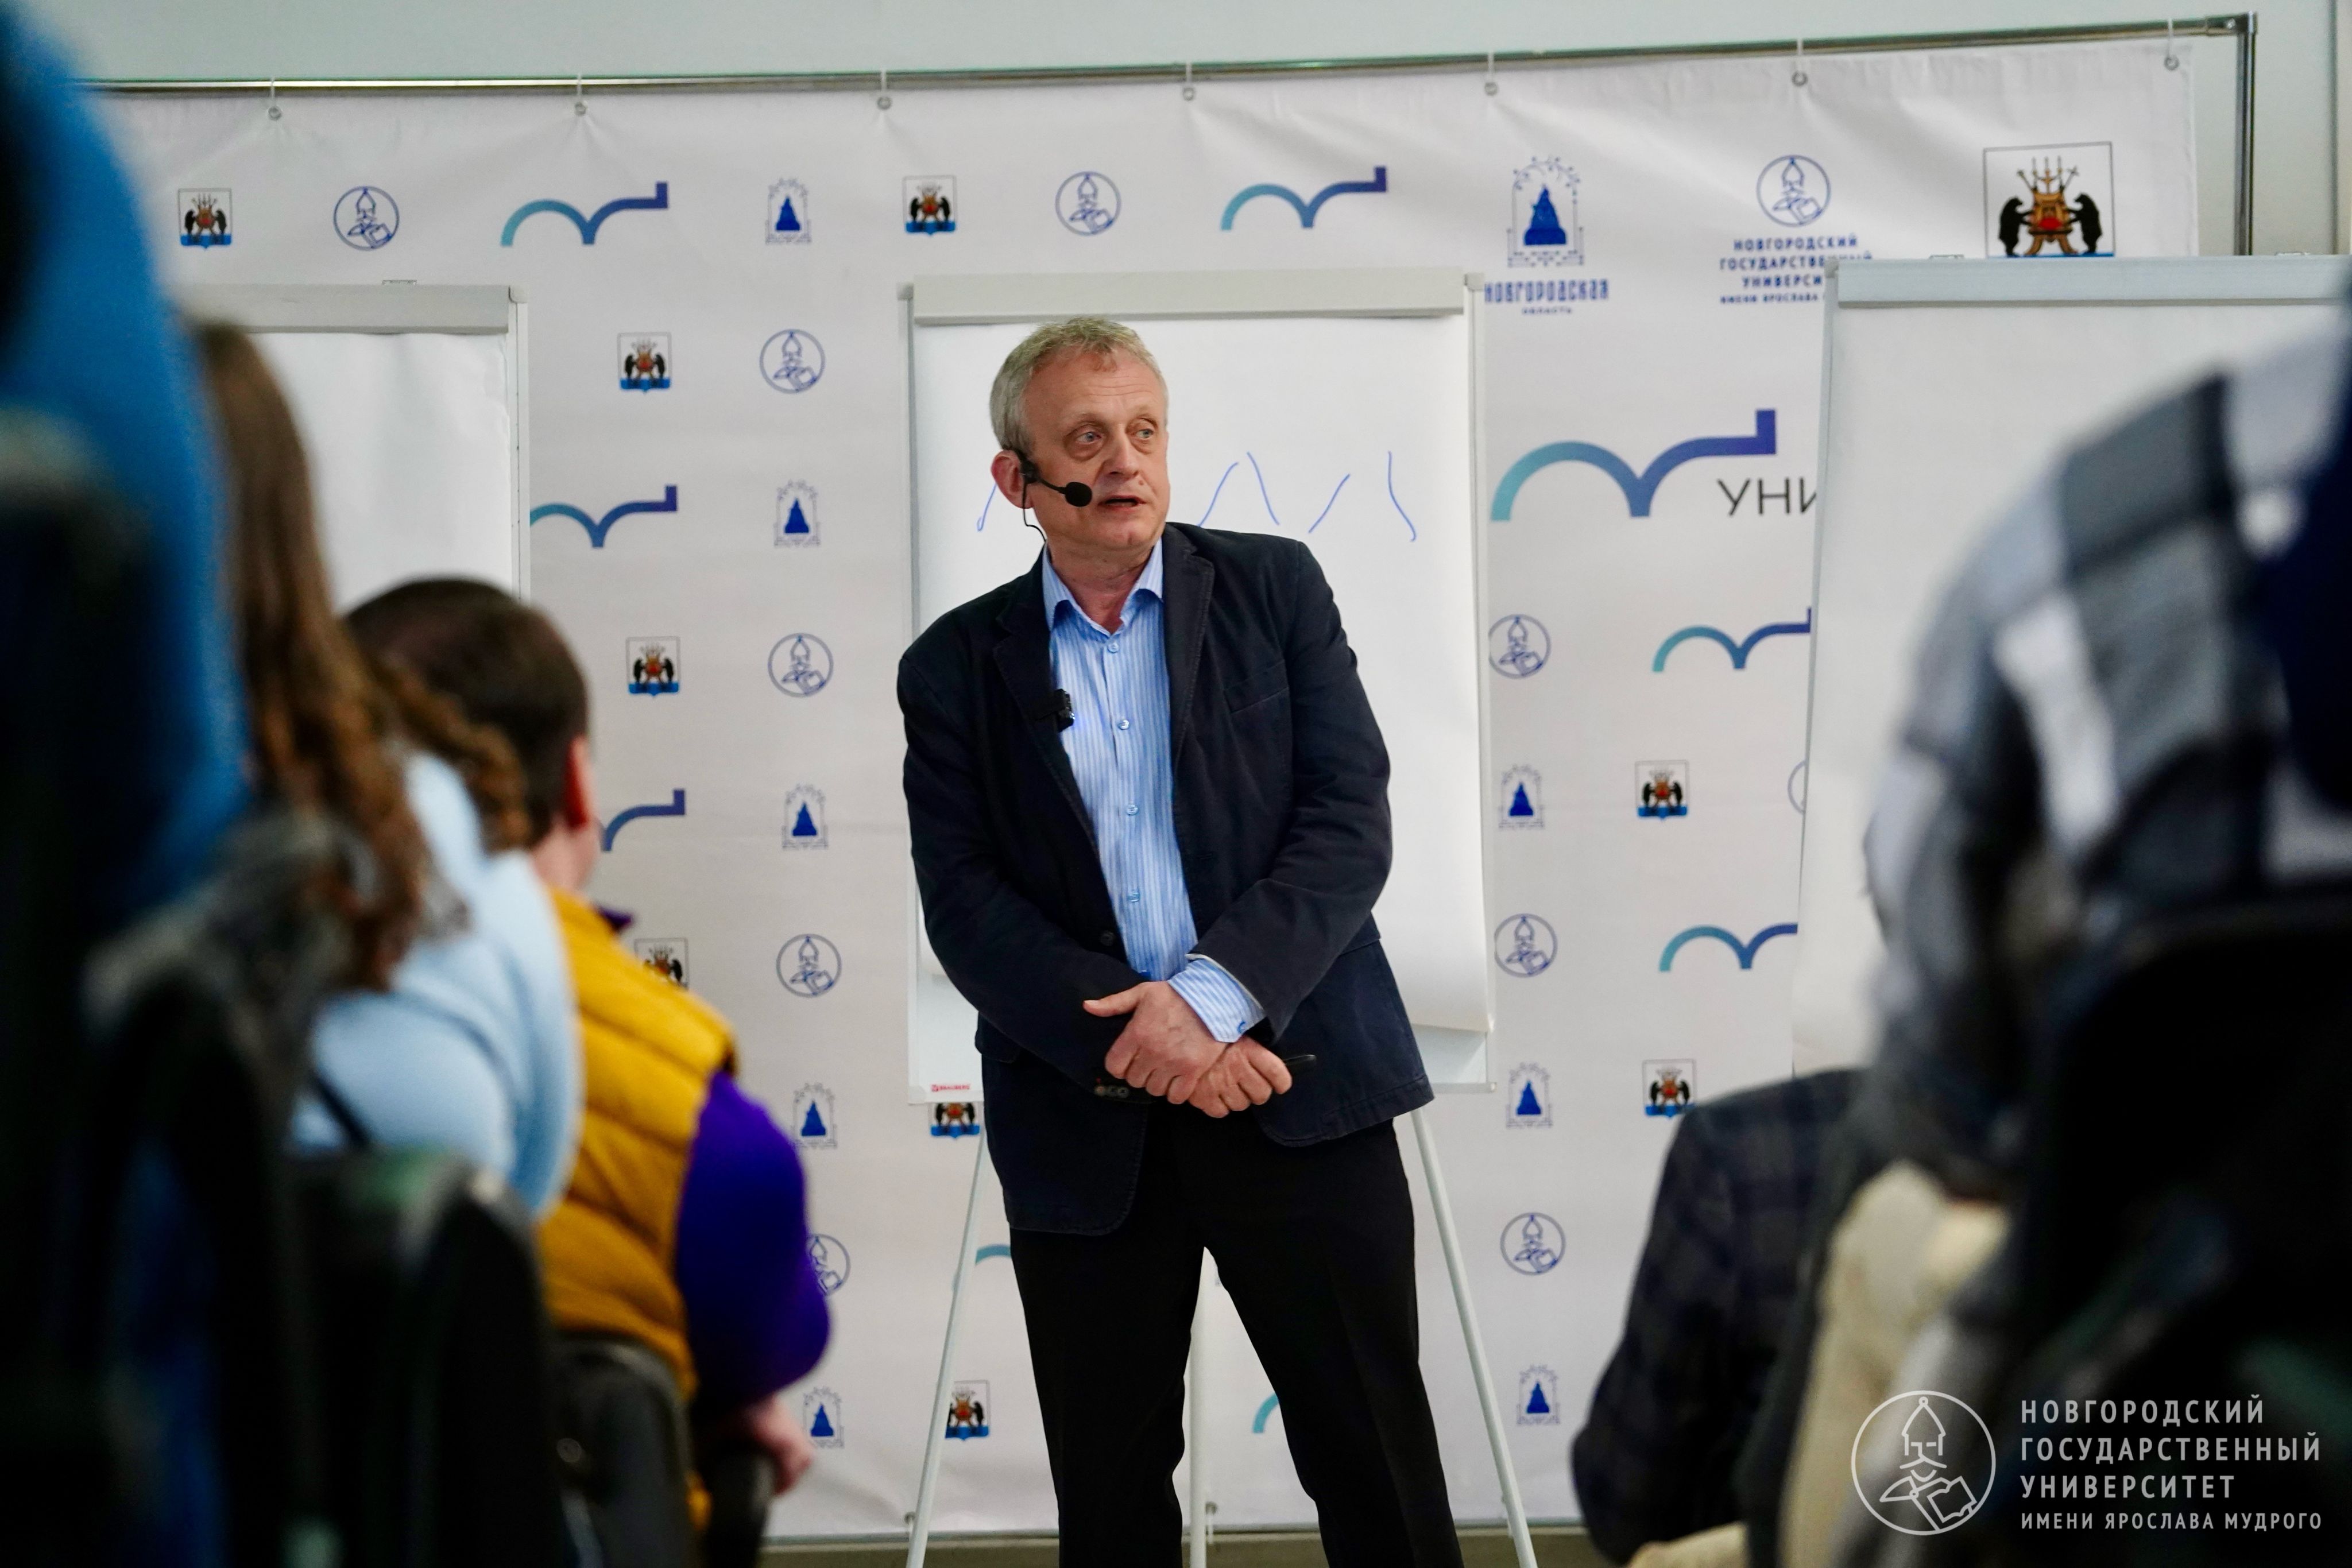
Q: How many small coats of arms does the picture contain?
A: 9